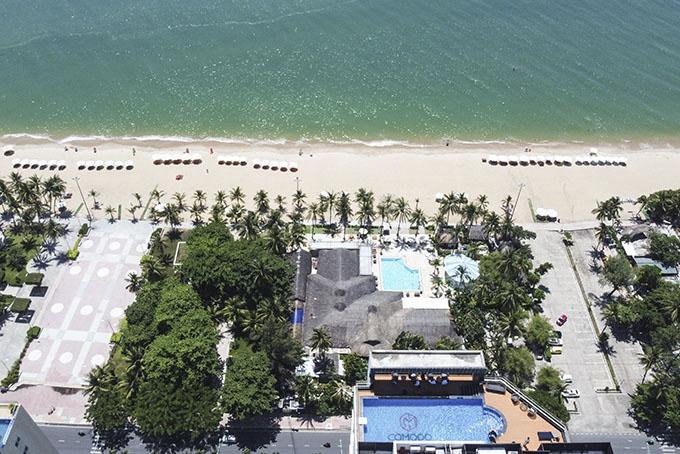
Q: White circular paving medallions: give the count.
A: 12